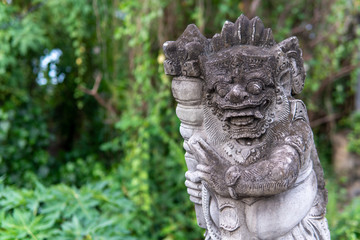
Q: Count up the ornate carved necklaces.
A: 1